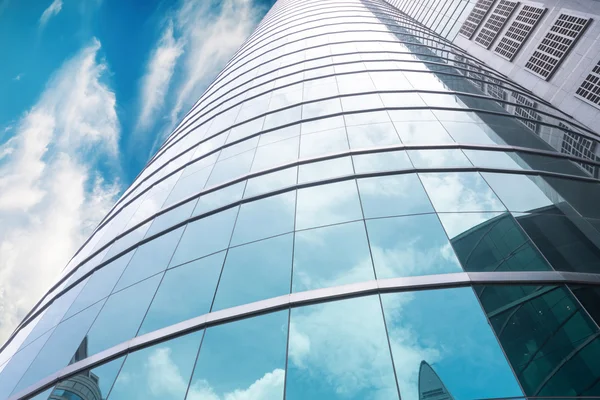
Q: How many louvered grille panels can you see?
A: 5